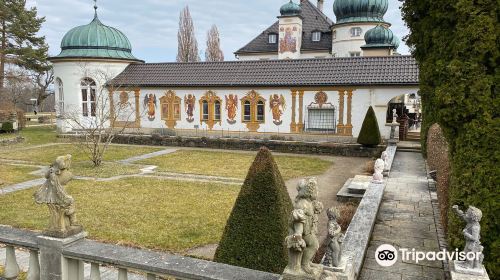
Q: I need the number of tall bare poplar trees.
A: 2